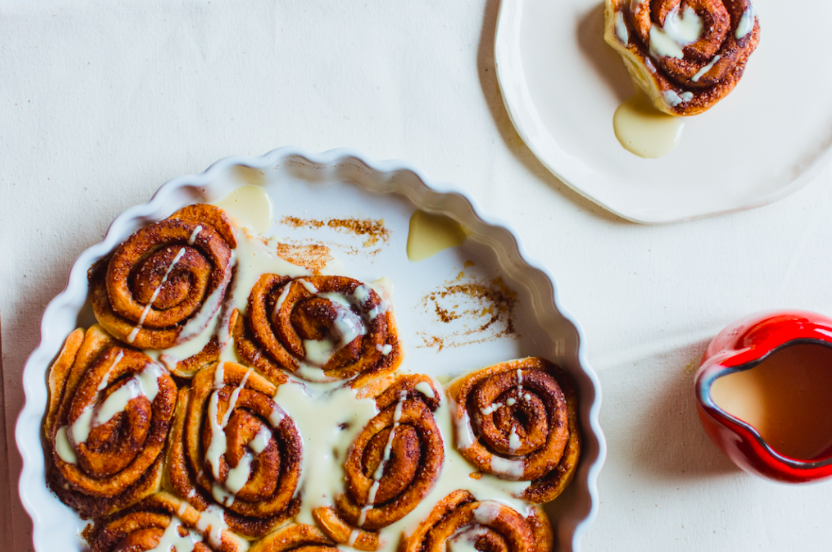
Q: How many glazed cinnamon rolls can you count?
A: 10